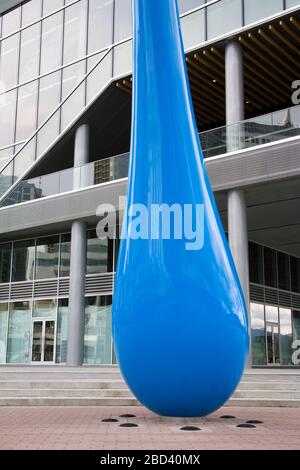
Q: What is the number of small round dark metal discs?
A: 7